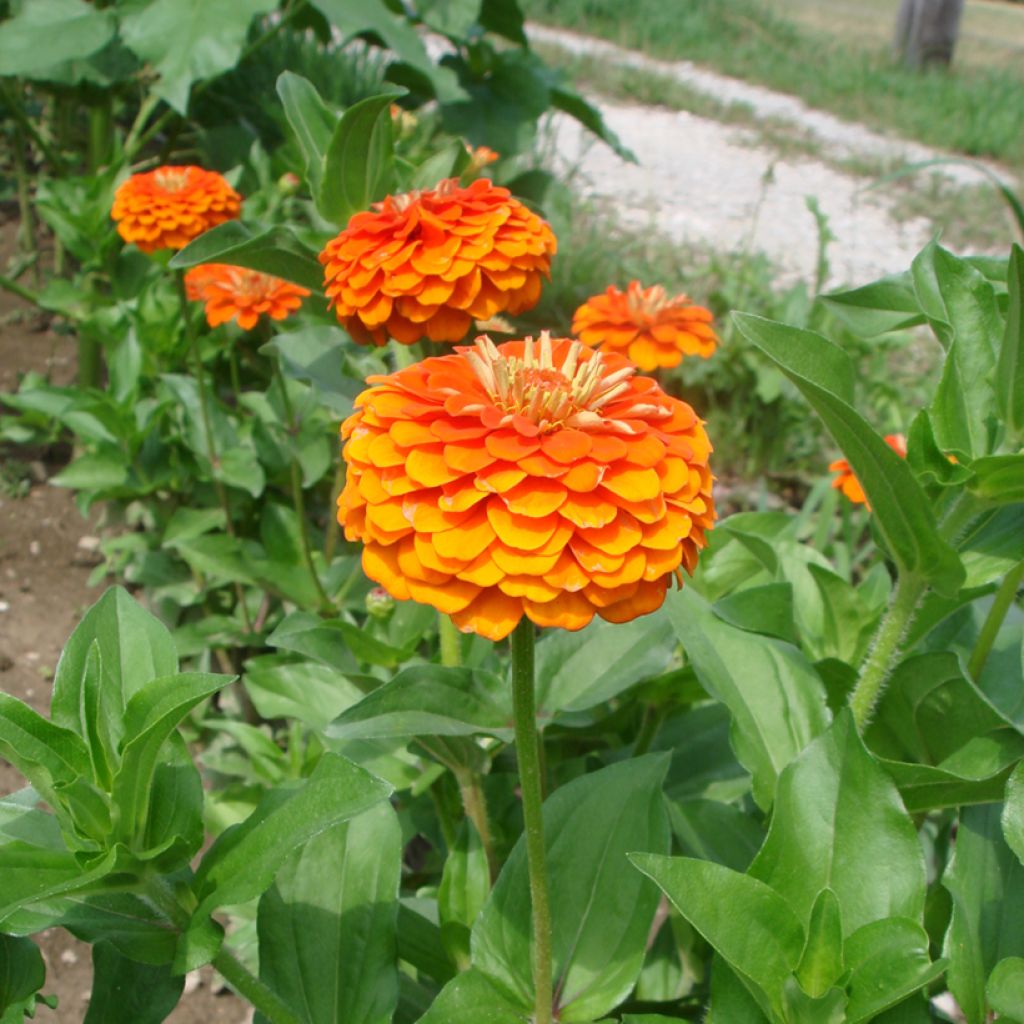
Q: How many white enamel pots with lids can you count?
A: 0